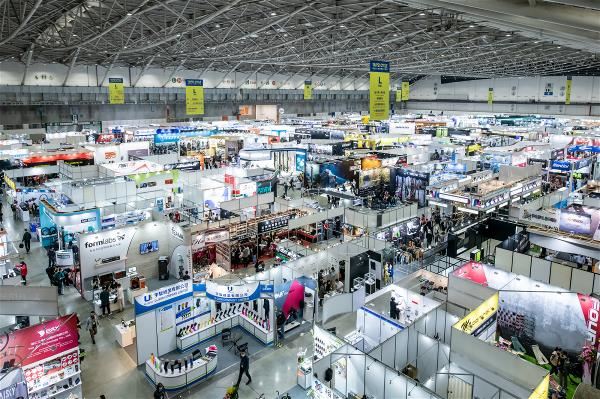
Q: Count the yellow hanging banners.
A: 8